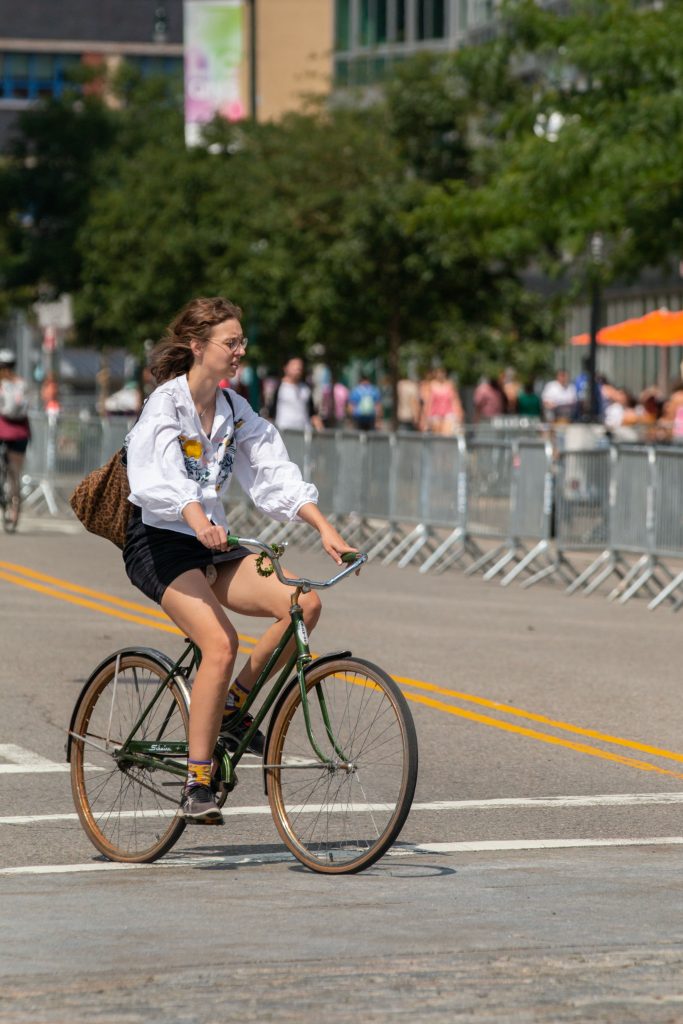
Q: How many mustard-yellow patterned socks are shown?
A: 2